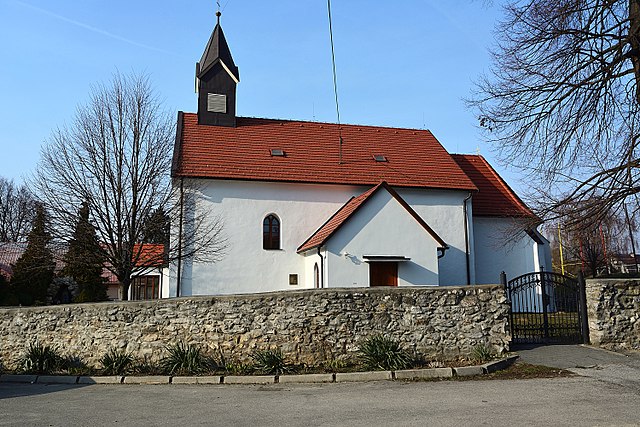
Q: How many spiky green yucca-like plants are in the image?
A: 6